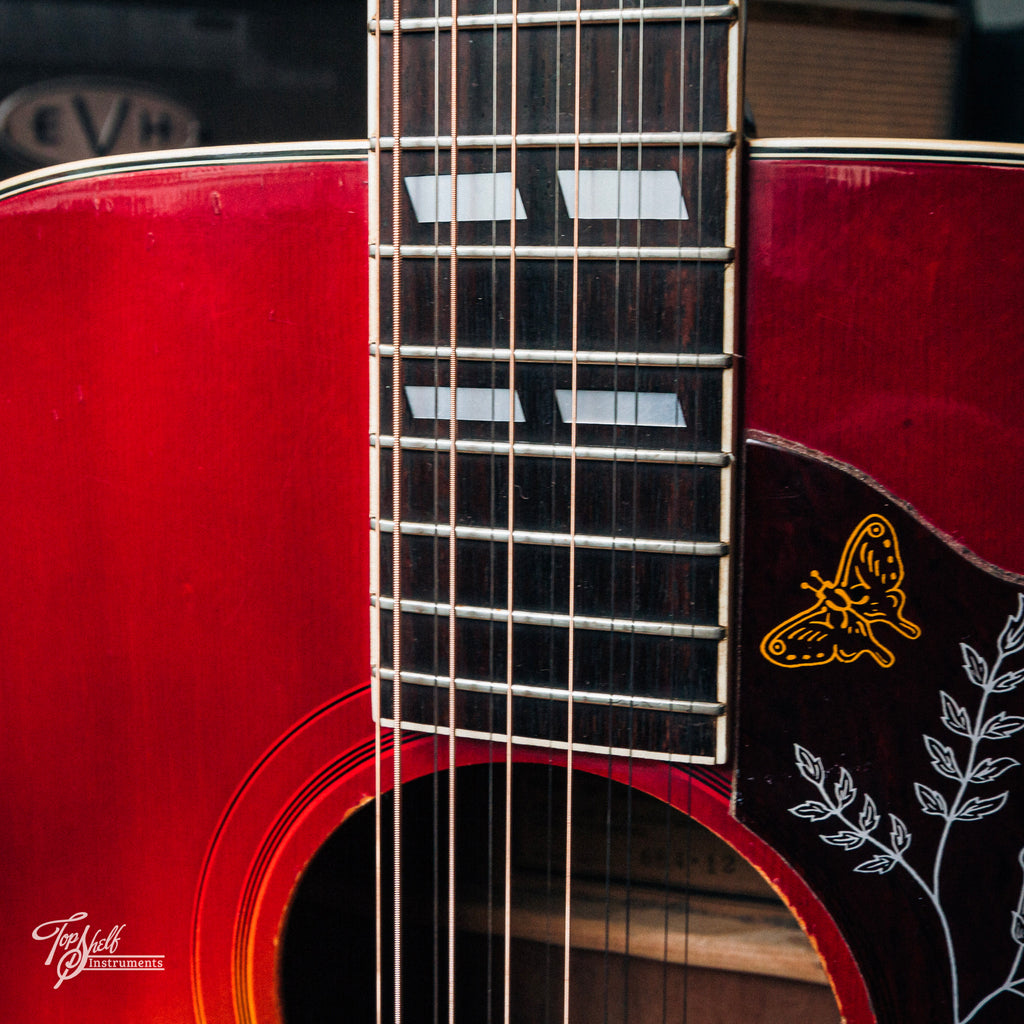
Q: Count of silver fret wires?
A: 8